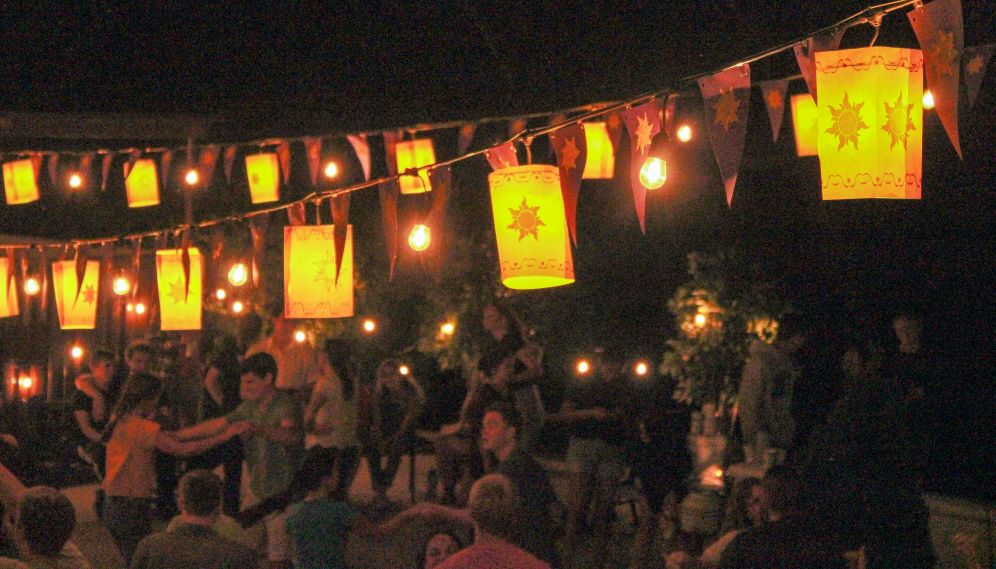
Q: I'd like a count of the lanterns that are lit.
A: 12